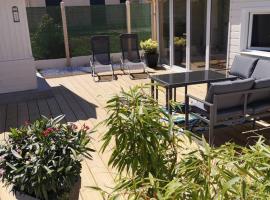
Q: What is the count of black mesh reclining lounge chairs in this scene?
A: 2